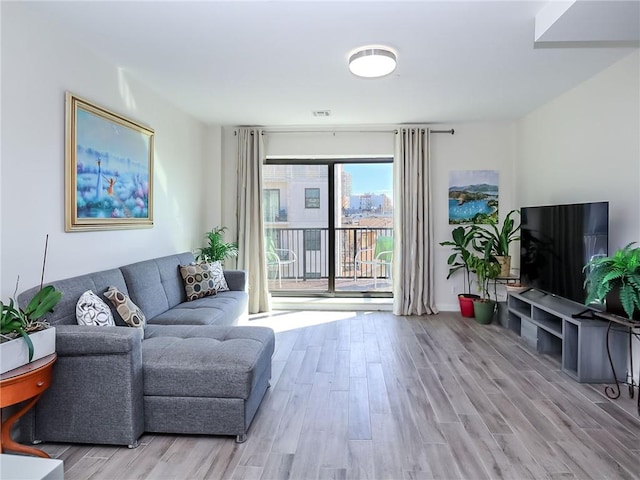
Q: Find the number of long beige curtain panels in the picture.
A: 2